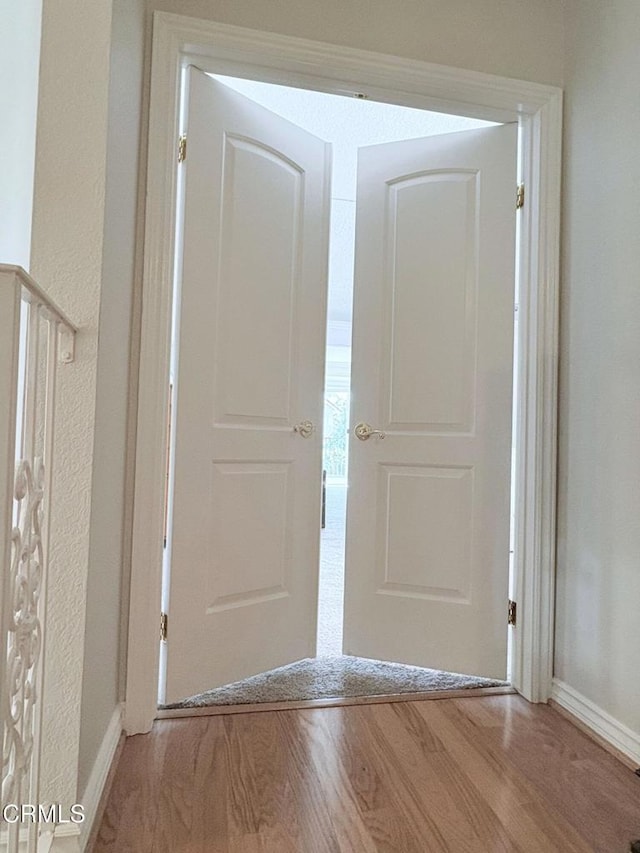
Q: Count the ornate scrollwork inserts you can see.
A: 1